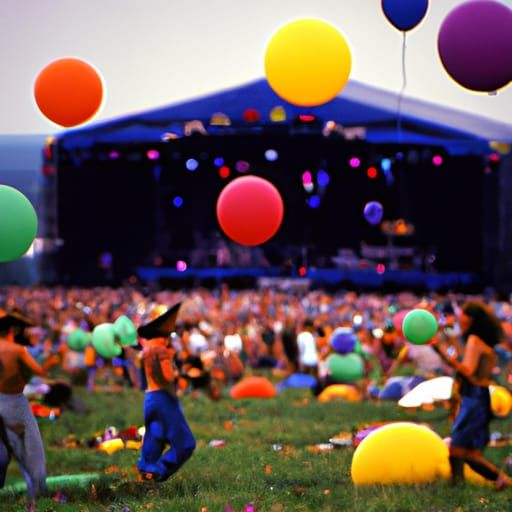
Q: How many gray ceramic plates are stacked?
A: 0